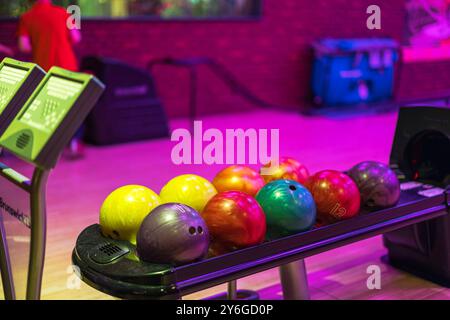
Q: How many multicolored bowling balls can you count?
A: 9